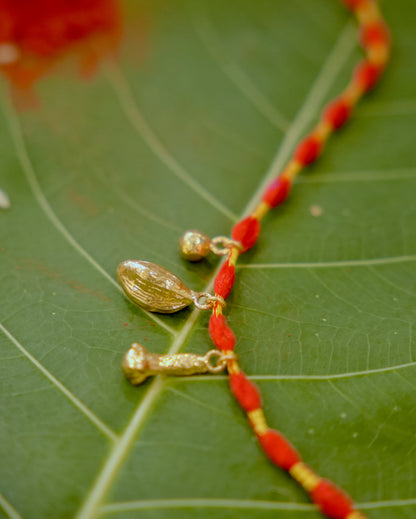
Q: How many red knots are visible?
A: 12